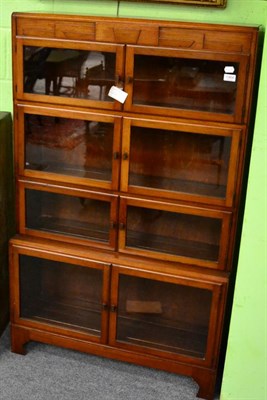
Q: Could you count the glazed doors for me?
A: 8